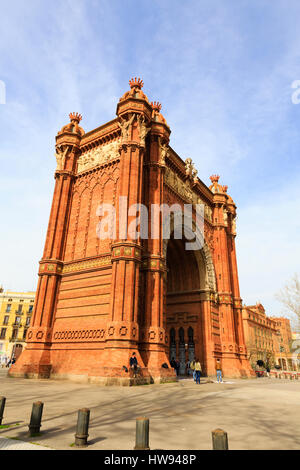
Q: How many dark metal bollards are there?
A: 5